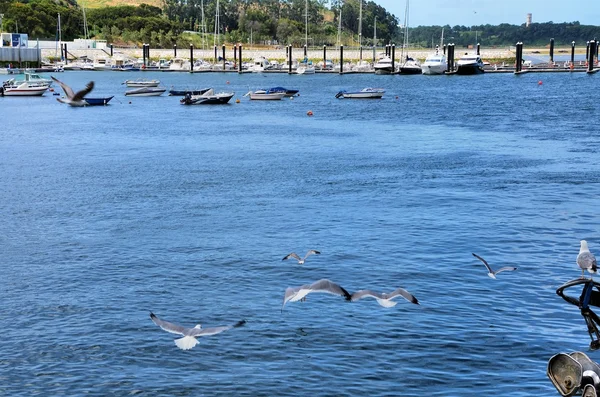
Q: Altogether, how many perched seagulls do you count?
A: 1